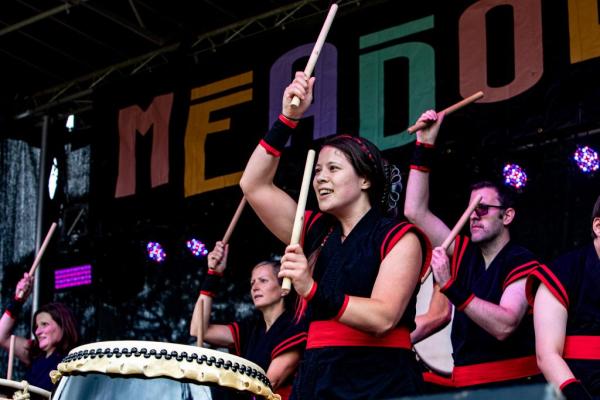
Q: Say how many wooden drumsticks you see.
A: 8